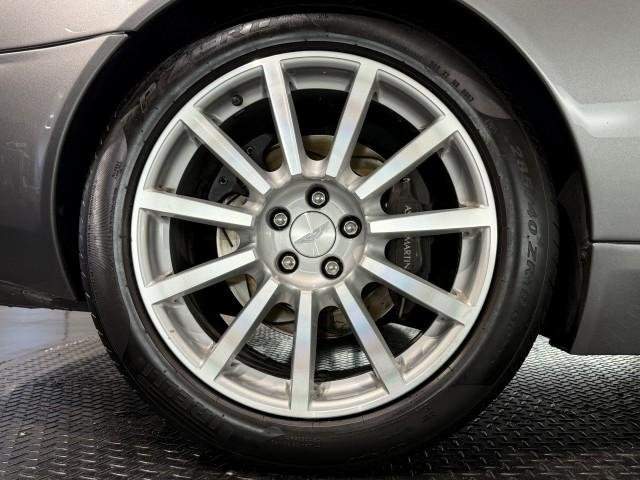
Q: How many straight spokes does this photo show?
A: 11